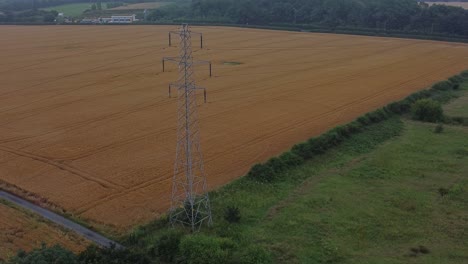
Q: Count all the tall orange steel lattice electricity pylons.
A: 0